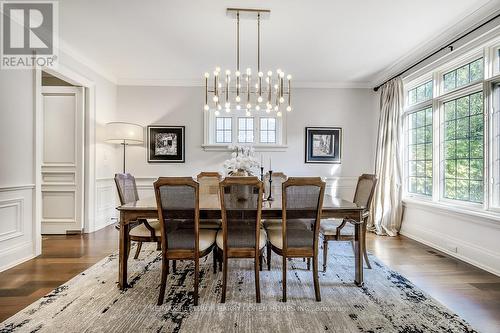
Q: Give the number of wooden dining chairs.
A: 7